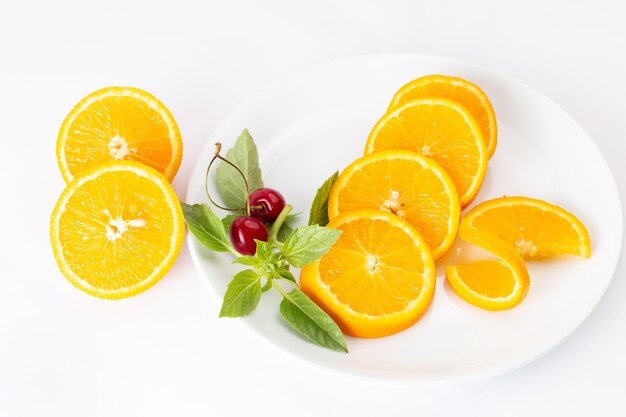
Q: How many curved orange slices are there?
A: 1